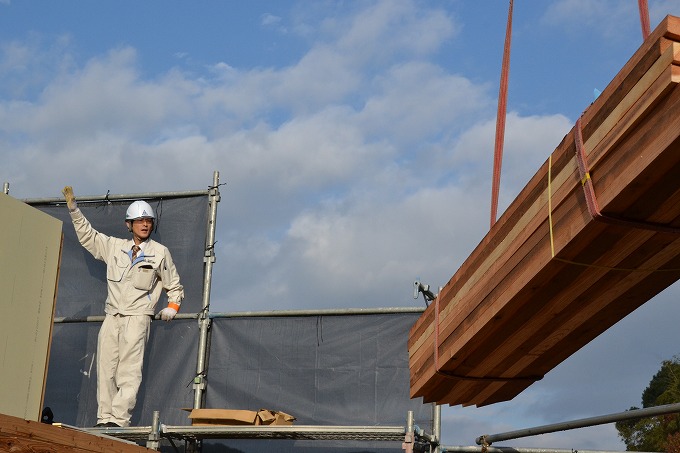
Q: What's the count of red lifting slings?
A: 2